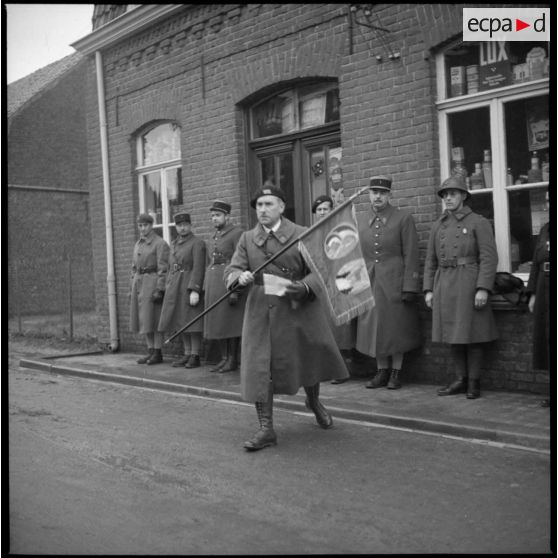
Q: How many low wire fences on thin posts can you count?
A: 1